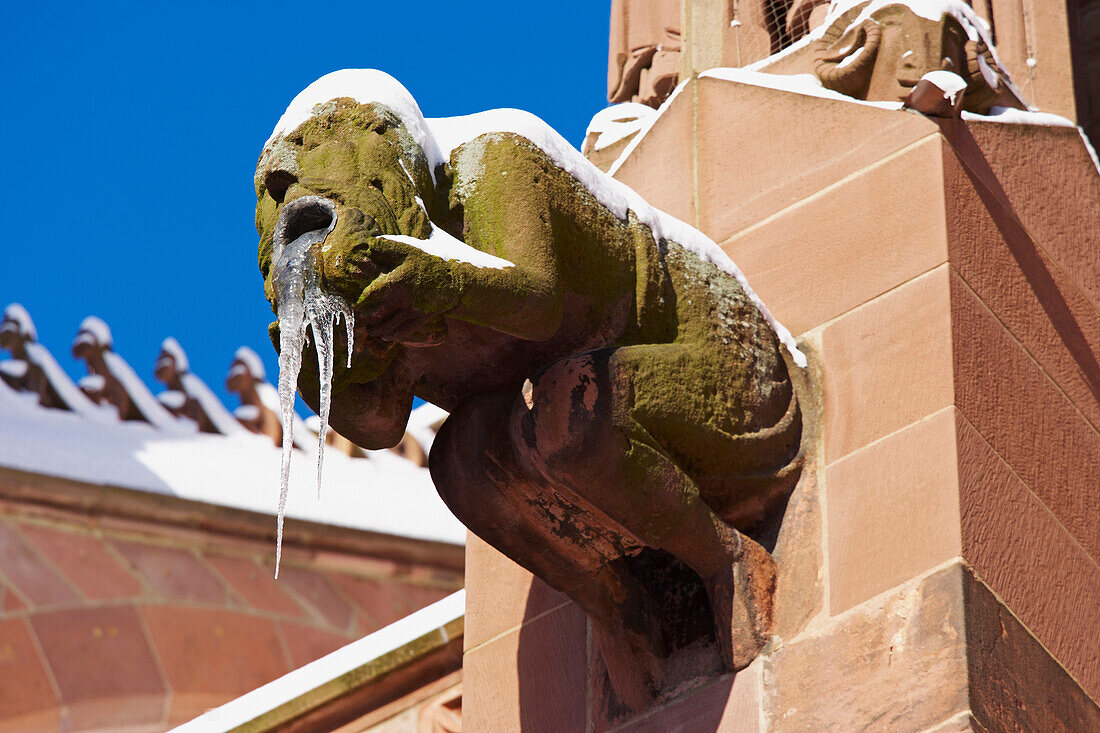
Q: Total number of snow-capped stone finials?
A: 4